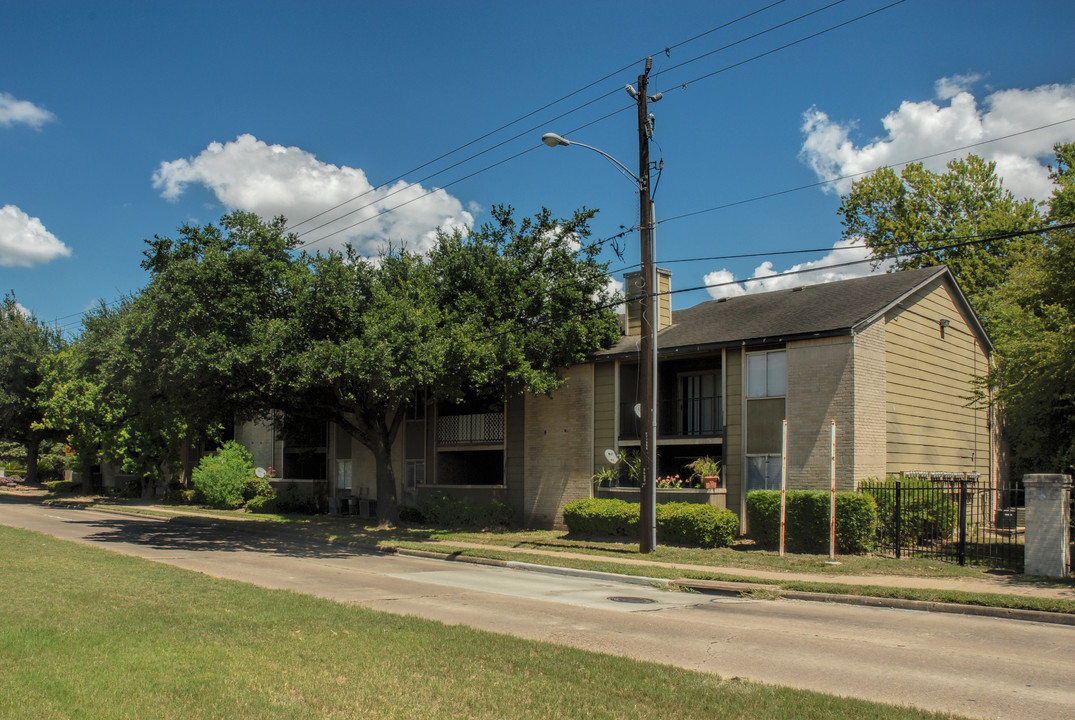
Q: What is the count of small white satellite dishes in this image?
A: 3